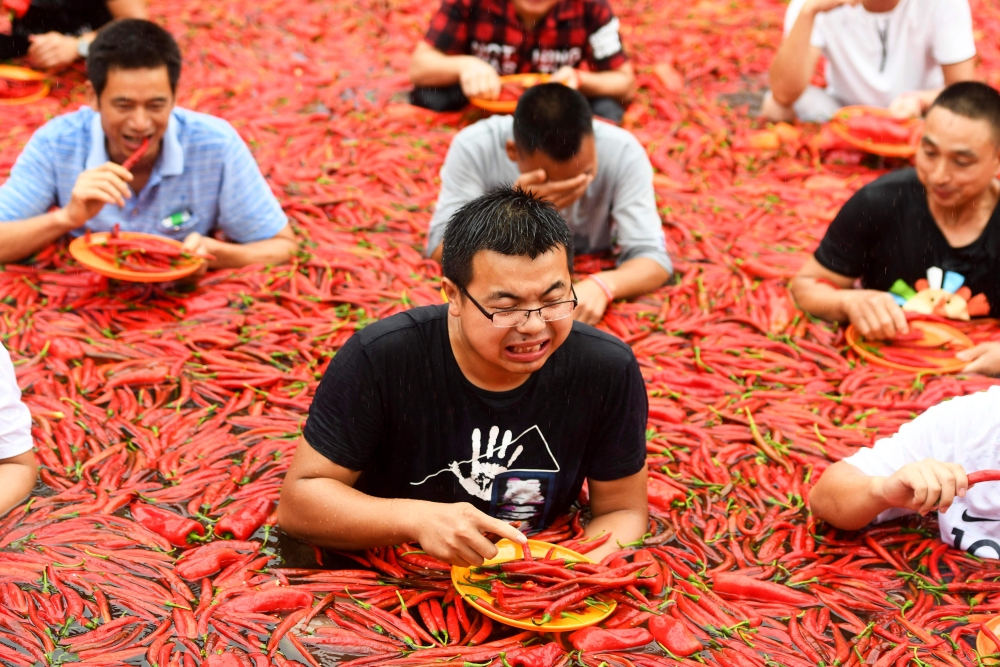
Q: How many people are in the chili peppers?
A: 9